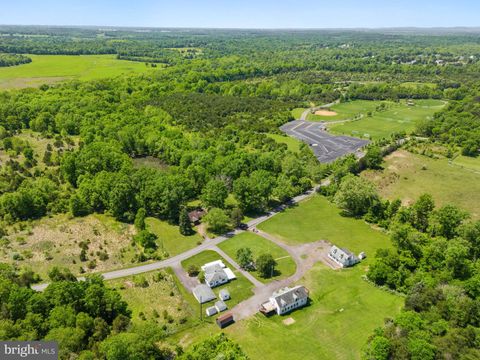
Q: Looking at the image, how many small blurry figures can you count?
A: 0